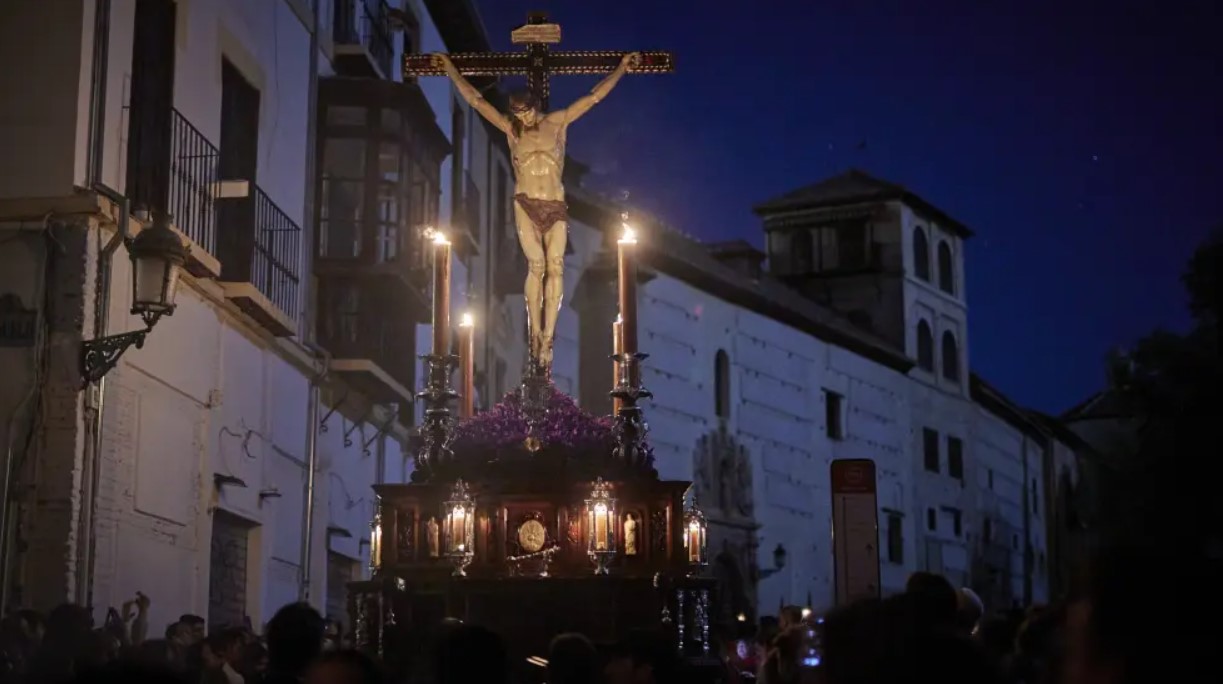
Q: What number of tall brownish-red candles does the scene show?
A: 4